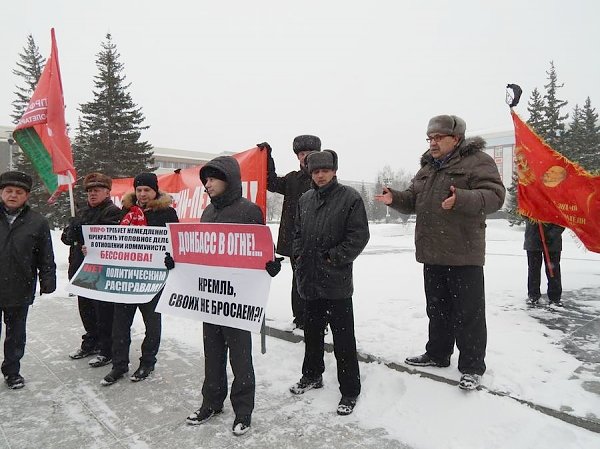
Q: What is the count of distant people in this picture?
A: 1